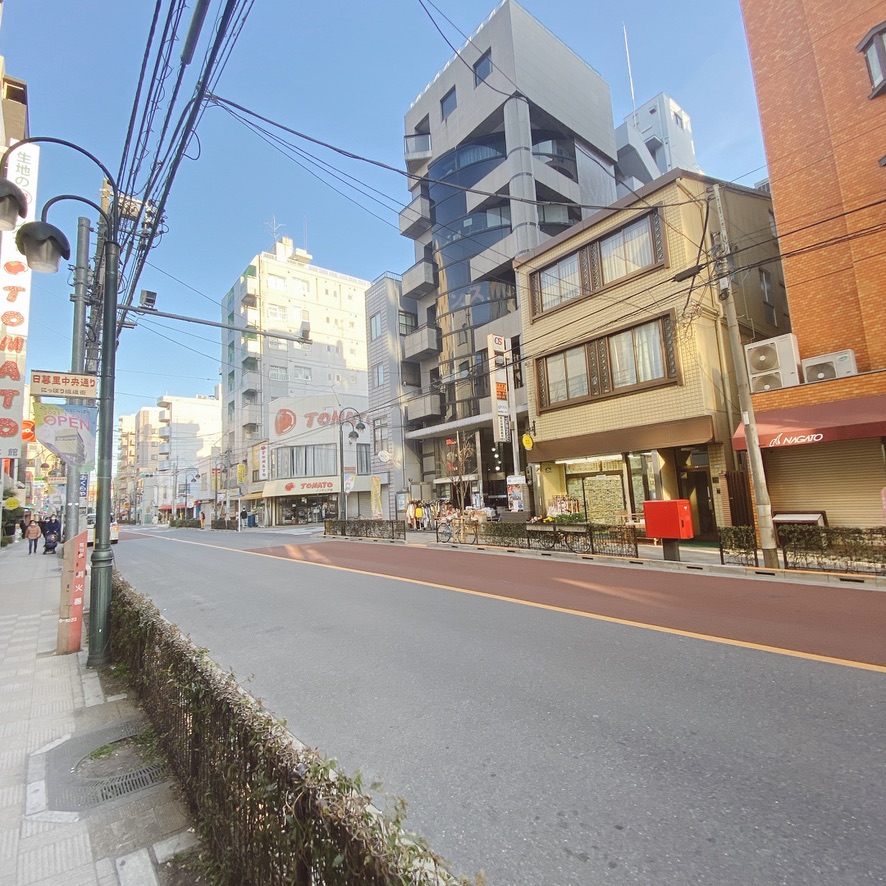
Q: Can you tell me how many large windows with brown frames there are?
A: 2